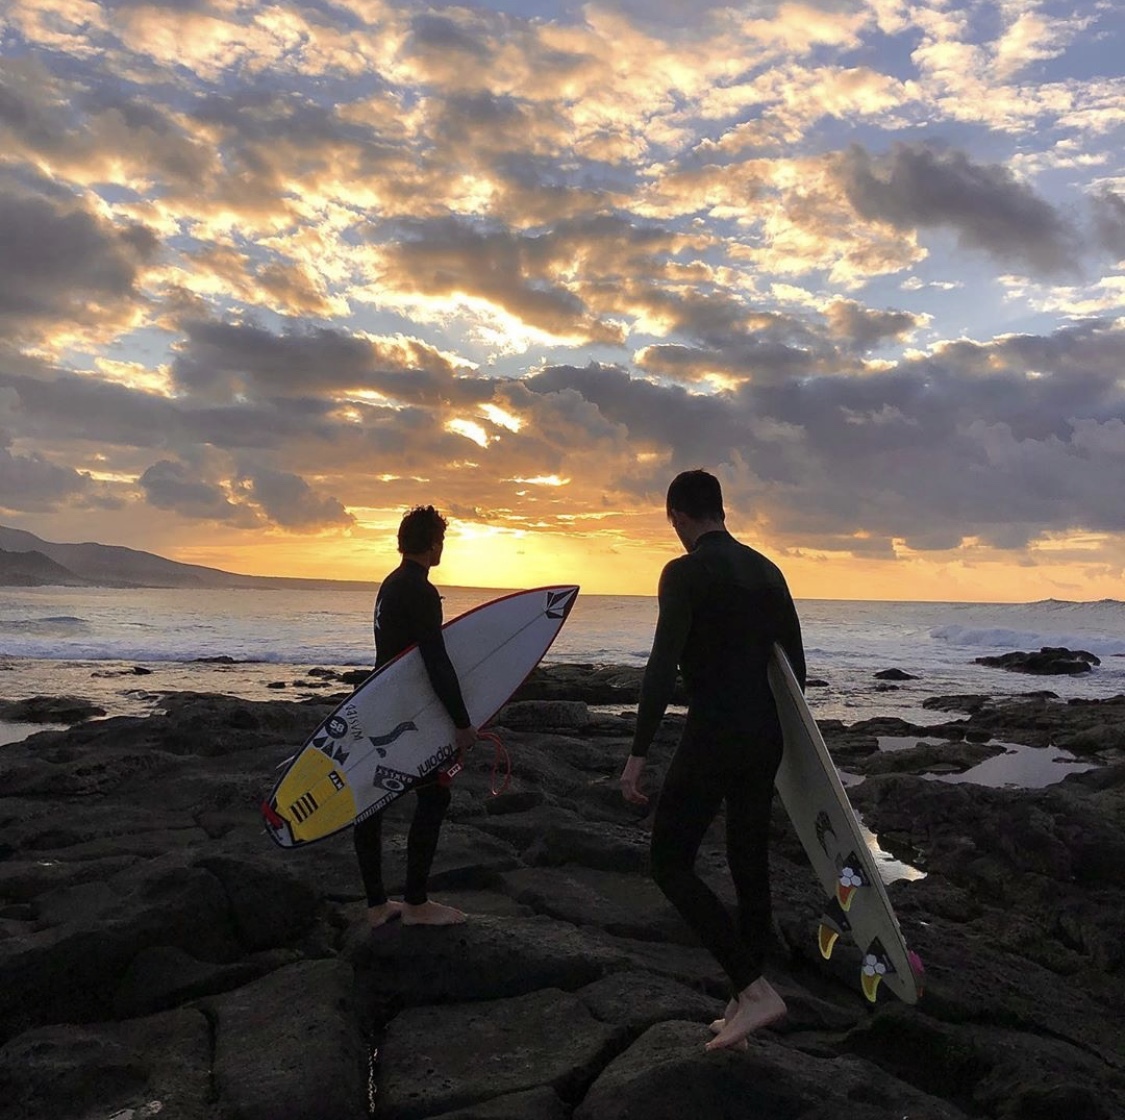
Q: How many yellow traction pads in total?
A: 1